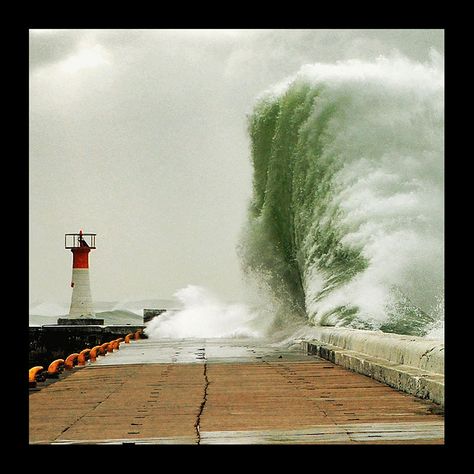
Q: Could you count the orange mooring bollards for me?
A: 10